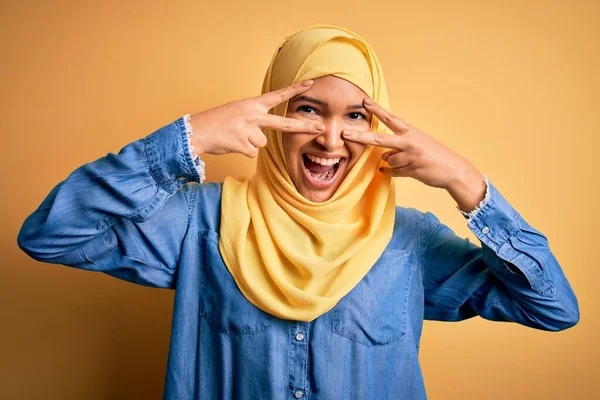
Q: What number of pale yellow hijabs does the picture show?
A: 1